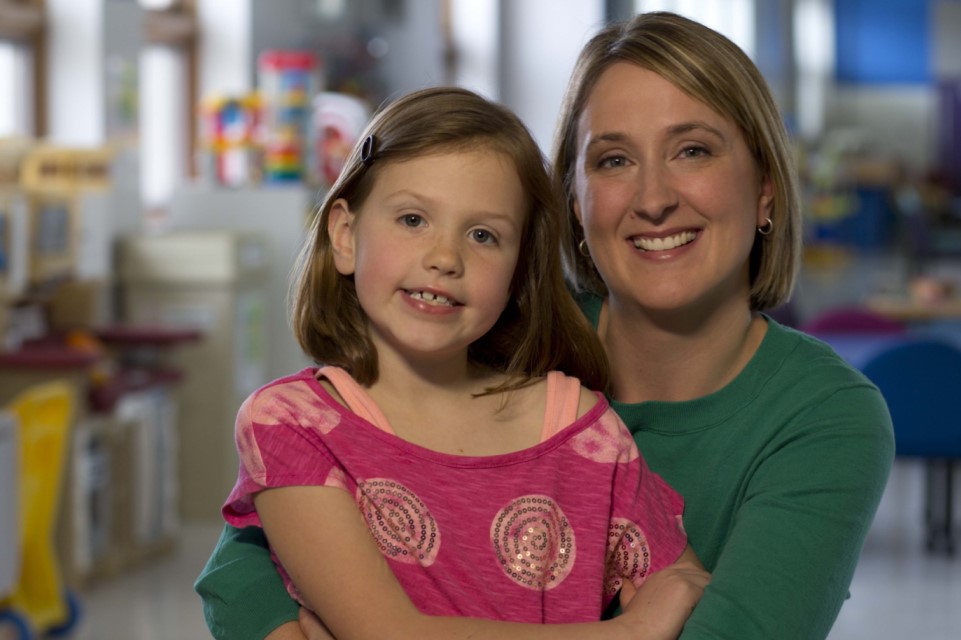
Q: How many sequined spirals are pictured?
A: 3